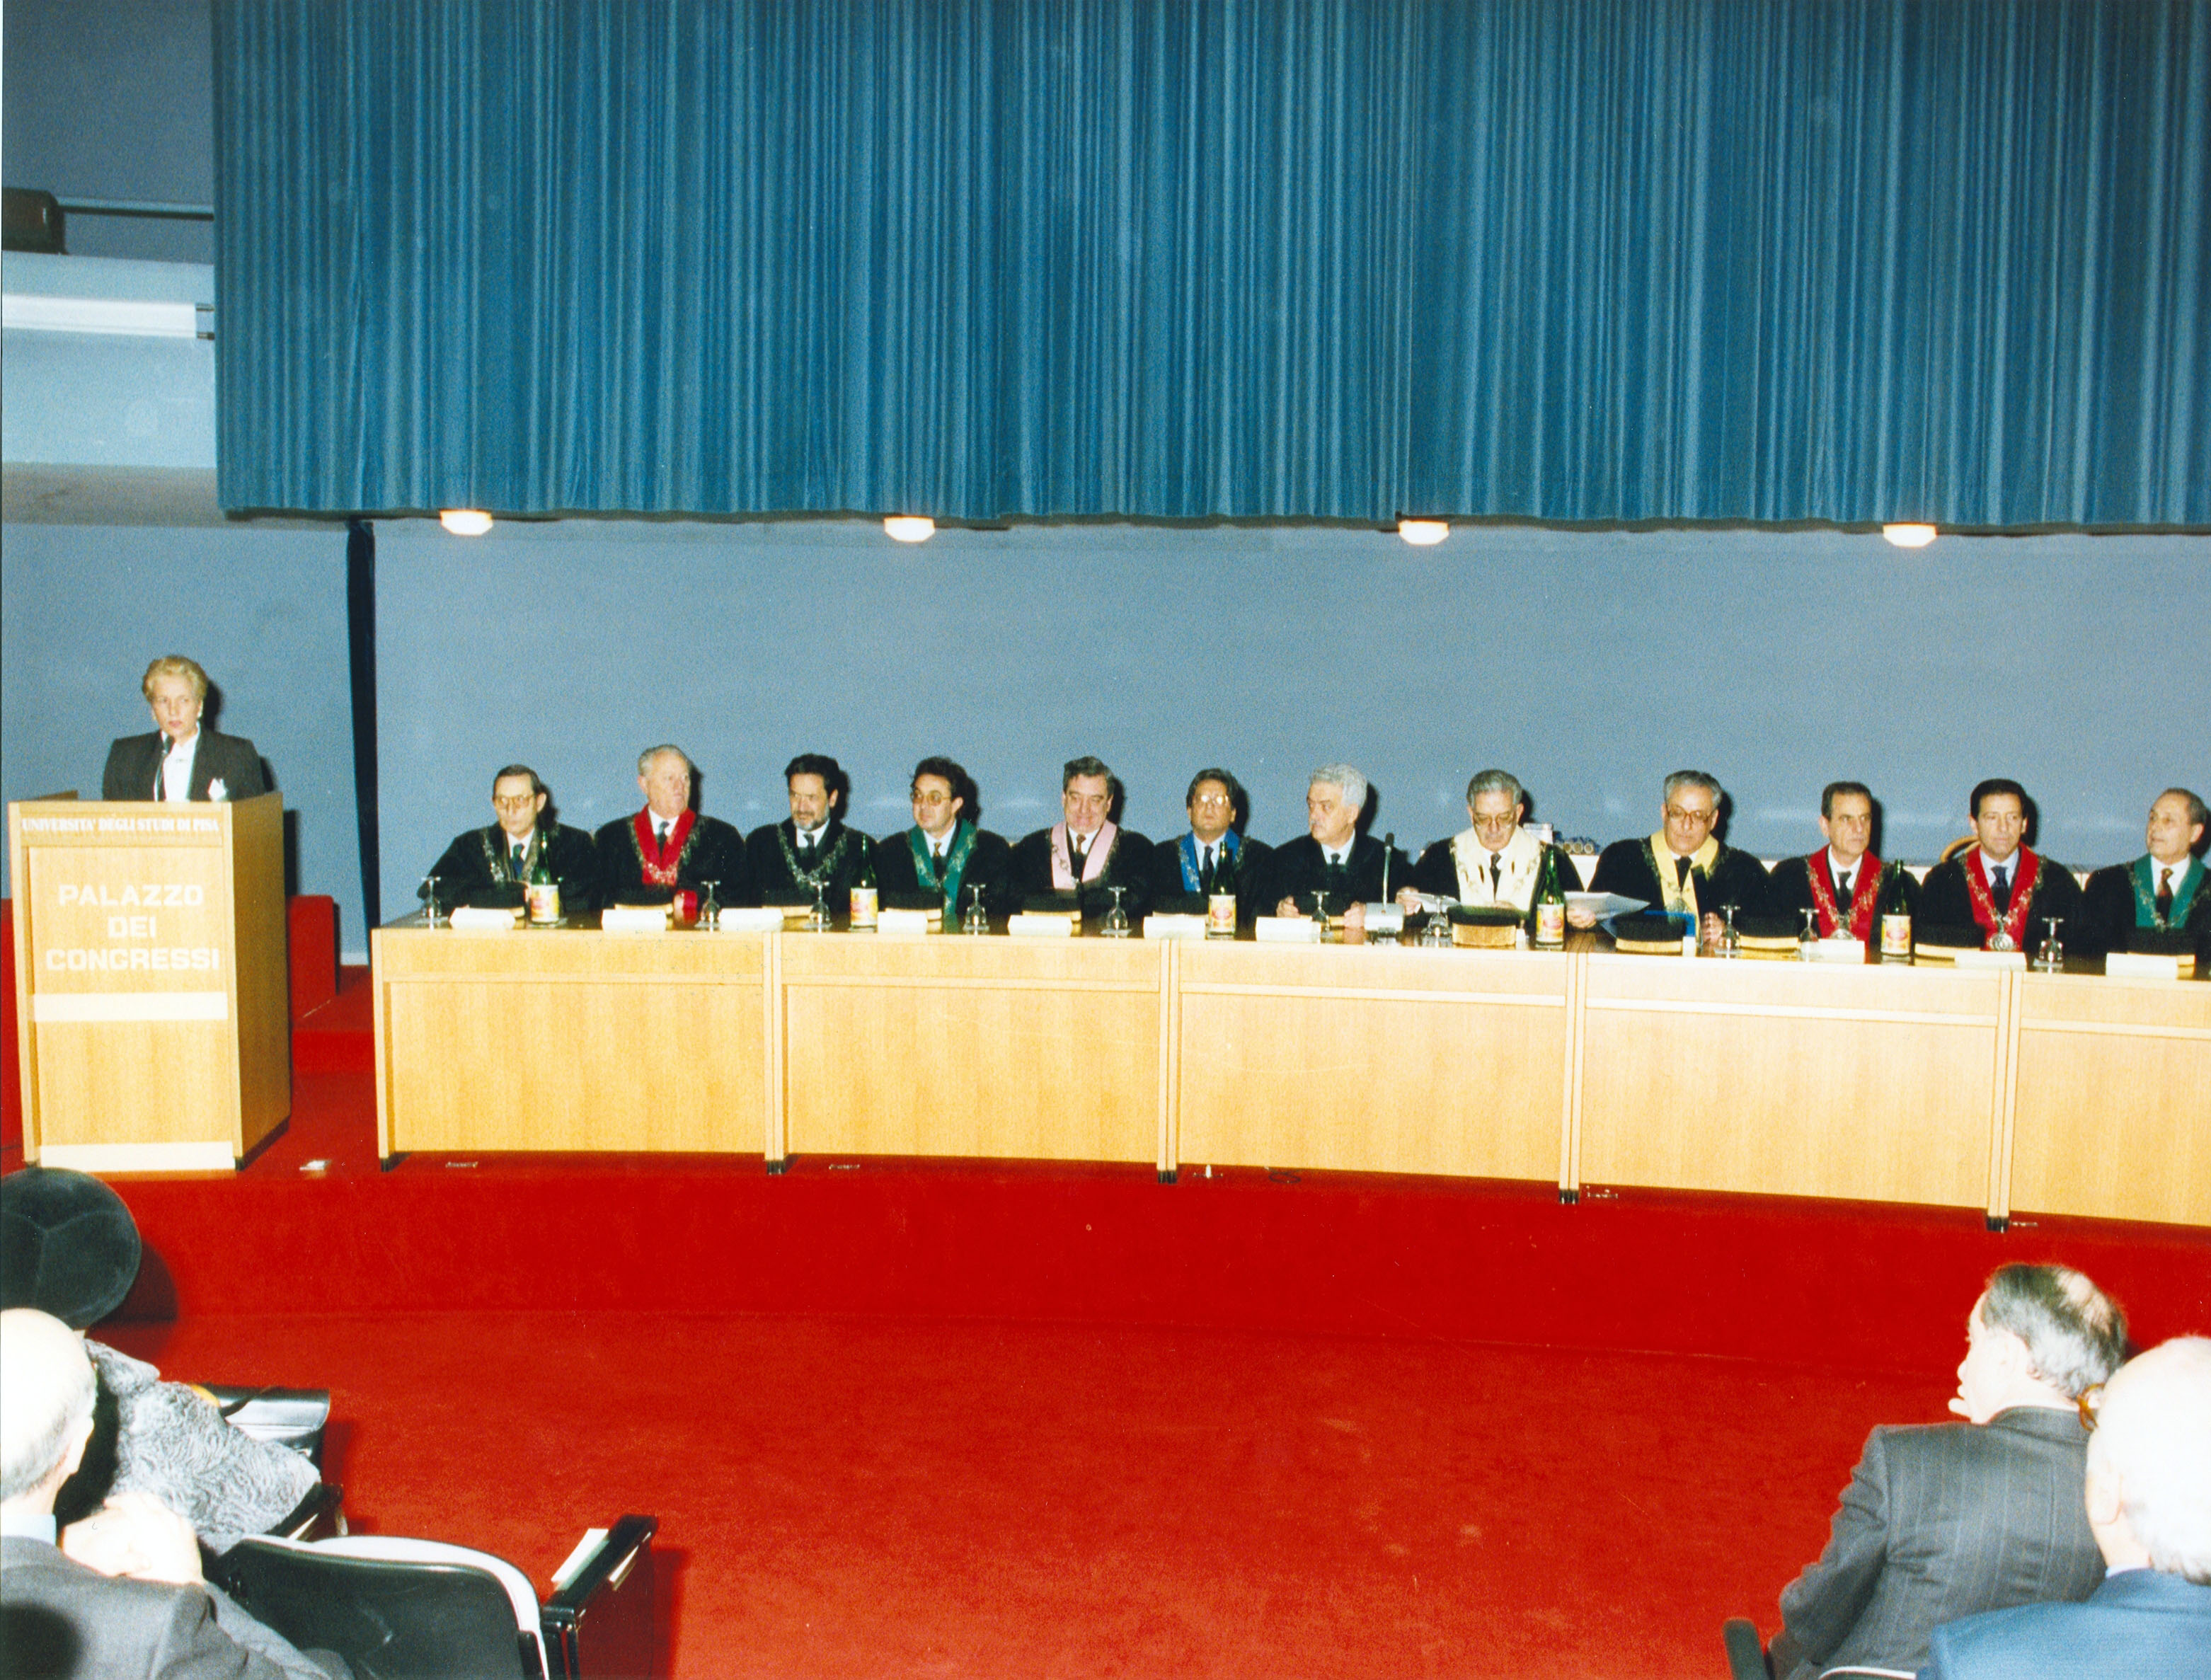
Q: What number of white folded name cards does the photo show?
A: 10